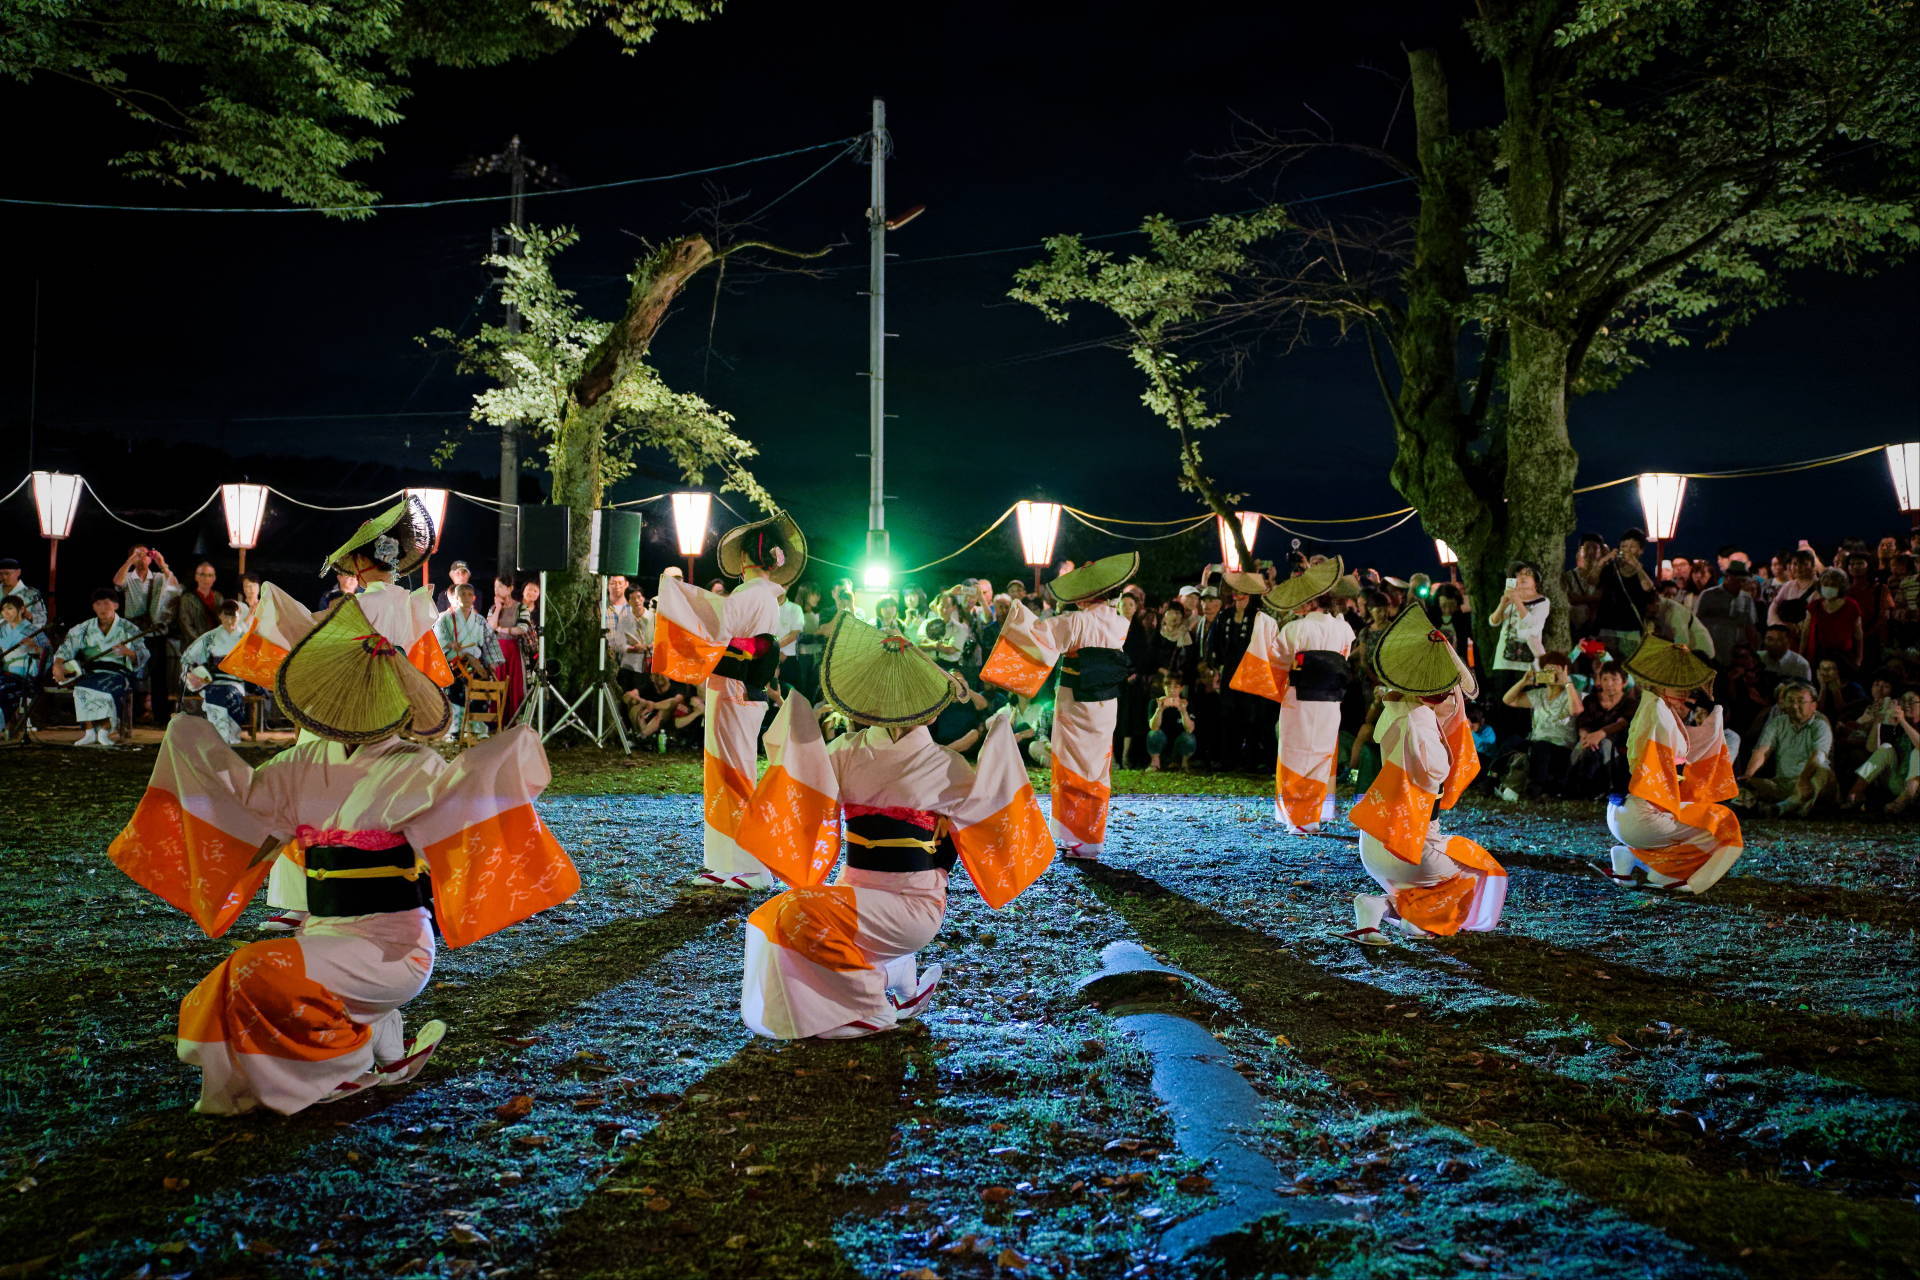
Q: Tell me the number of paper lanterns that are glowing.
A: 9